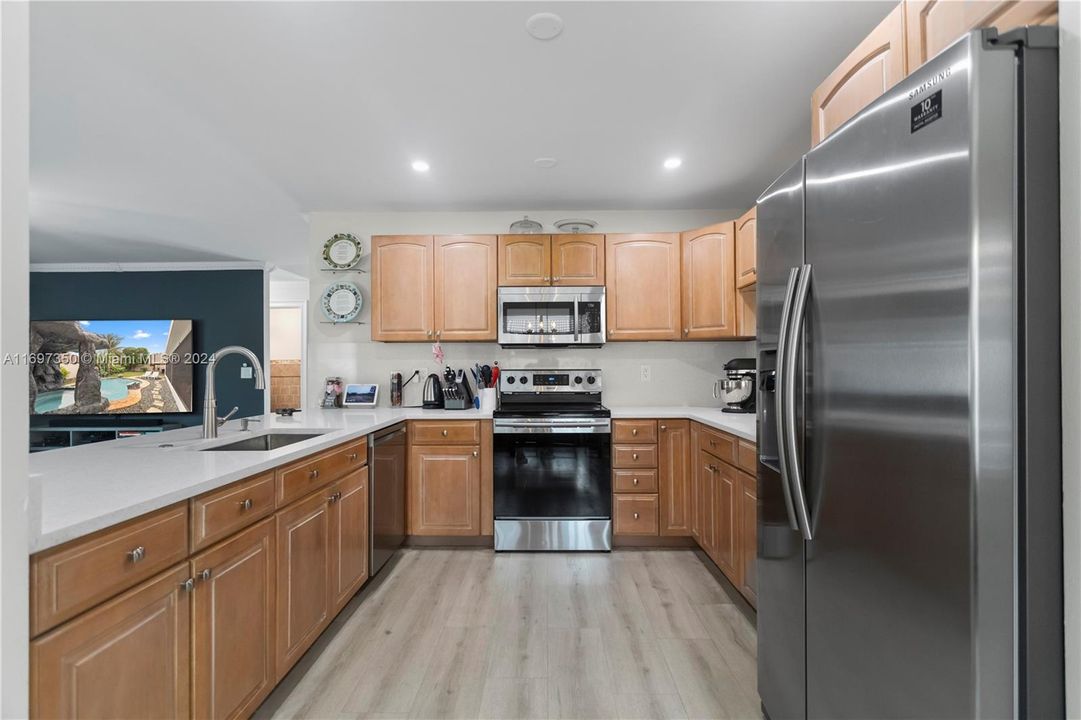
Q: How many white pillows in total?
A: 0